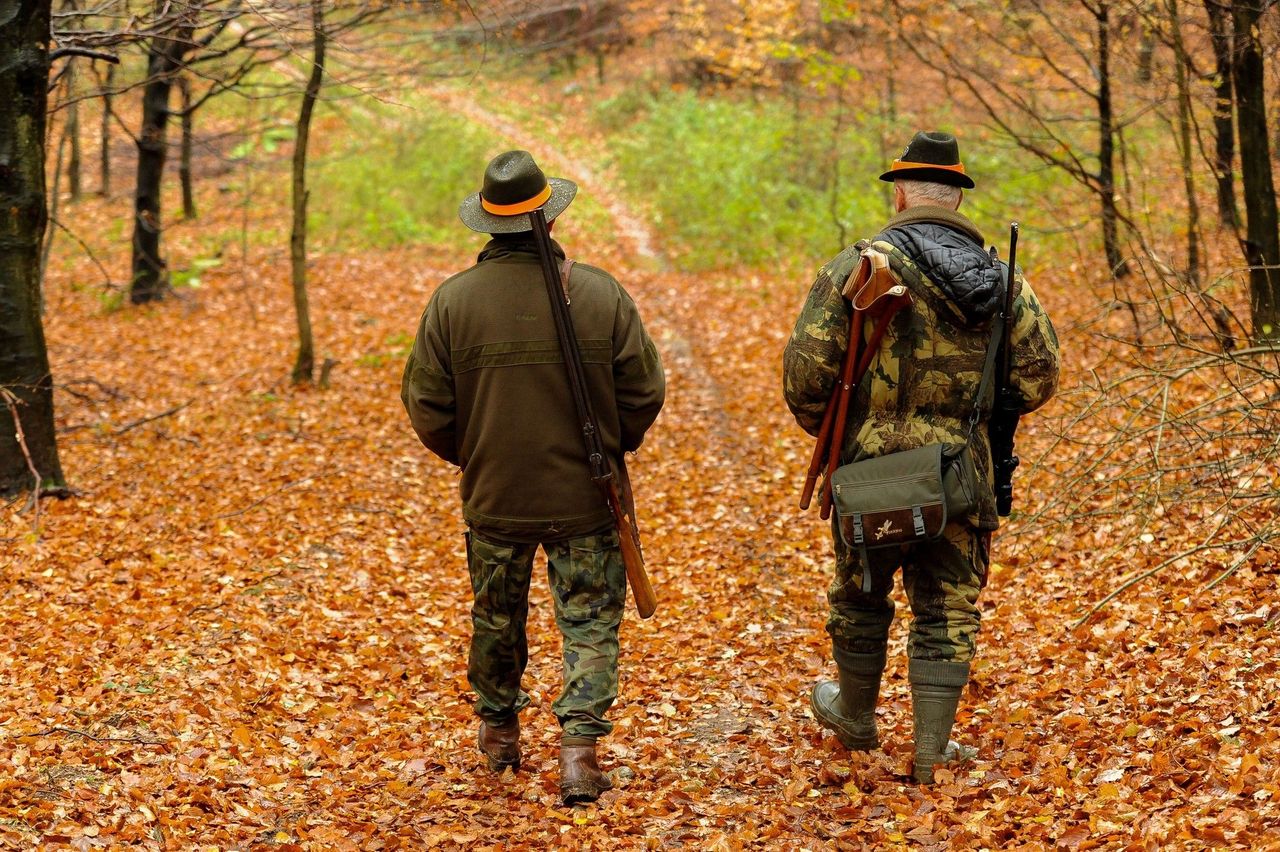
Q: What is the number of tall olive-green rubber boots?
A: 2